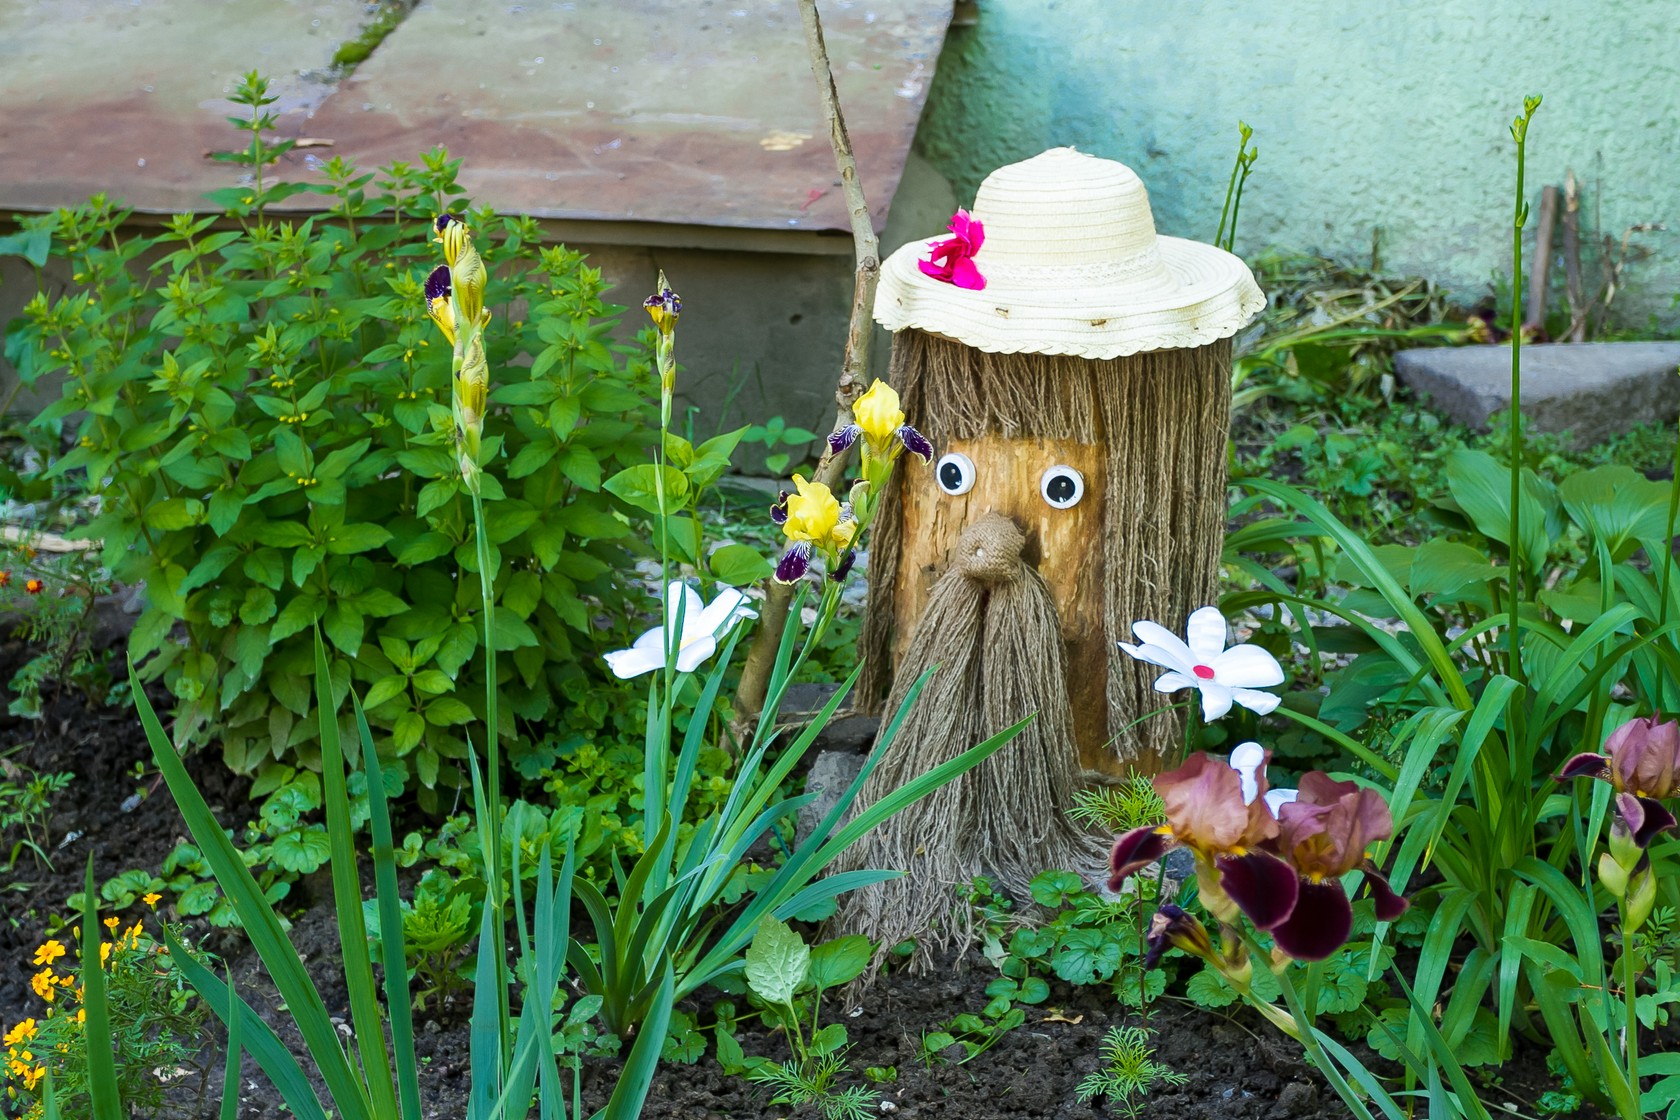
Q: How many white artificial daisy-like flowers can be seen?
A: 3